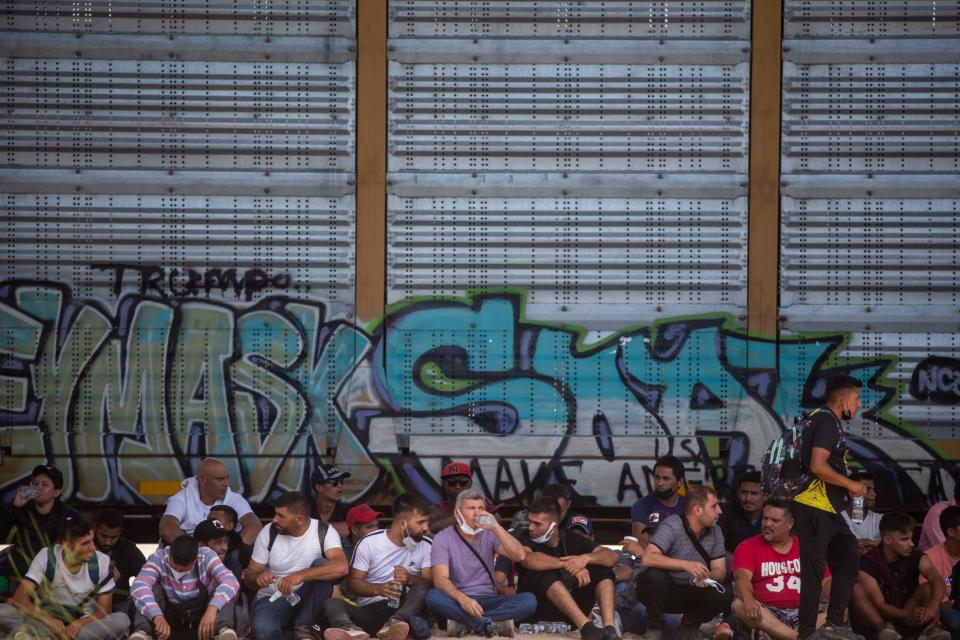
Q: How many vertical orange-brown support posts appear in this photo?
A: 2